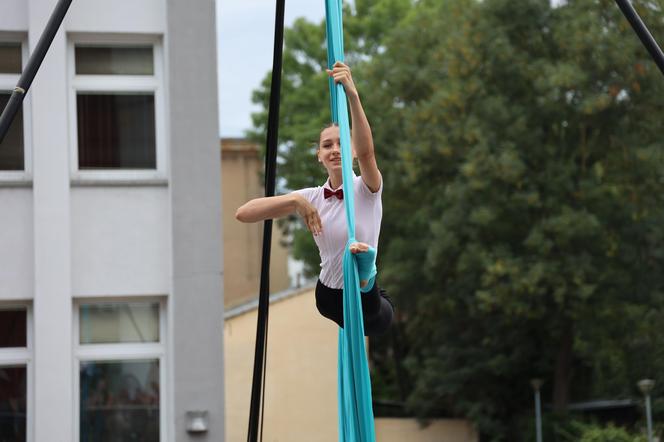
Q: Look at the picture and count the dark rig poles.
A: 3